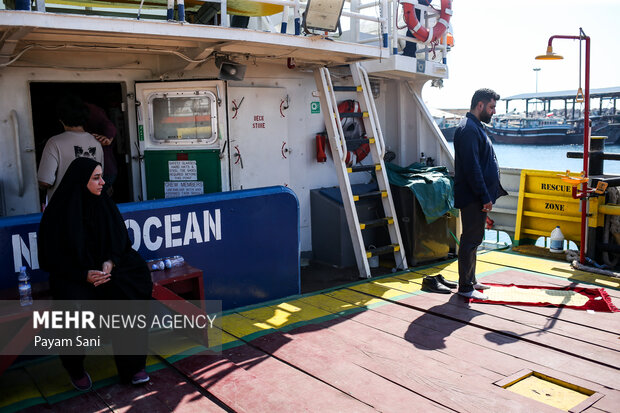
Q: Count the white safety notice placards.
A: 2